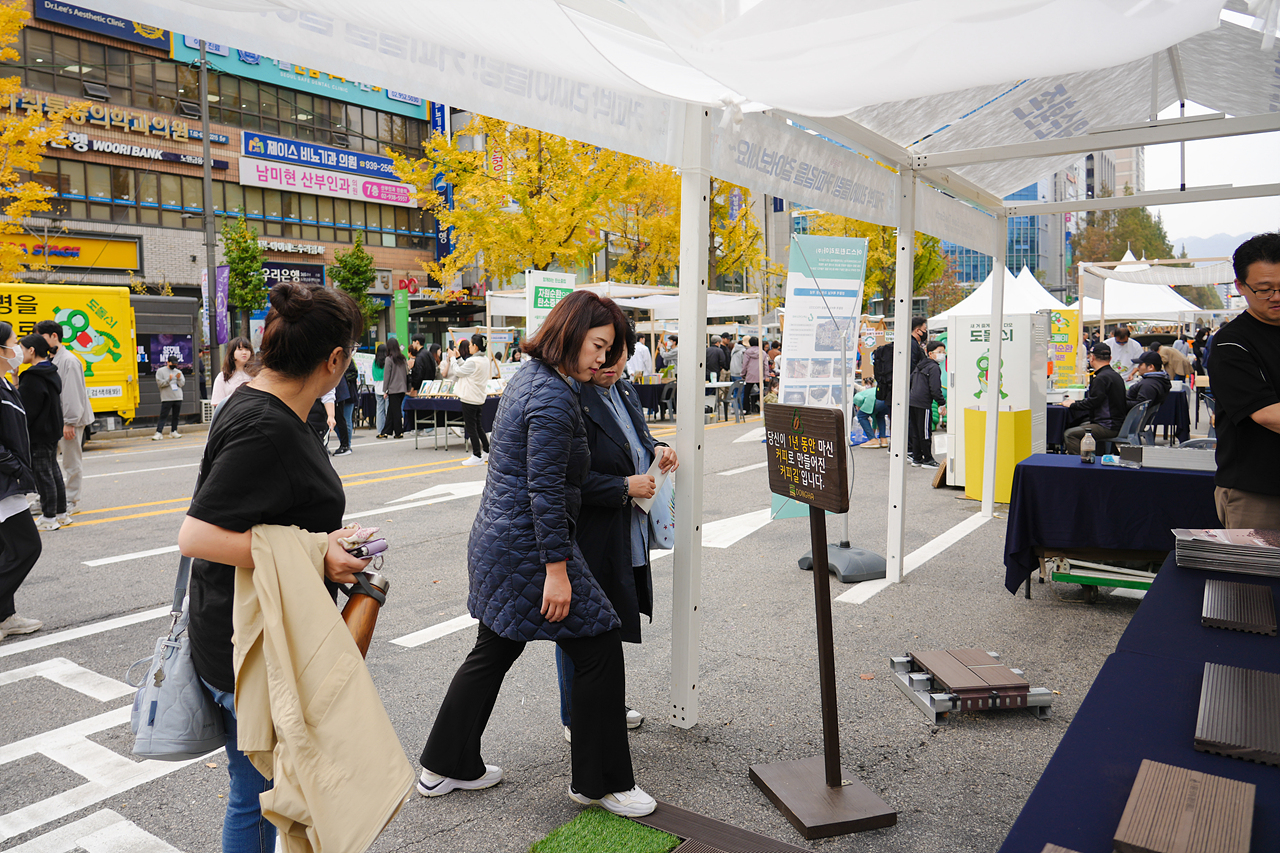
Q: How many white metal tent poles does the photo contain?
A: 3